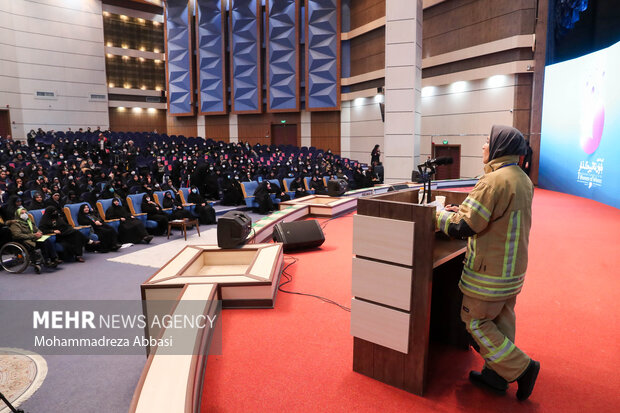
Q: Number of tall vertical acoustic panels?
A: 5